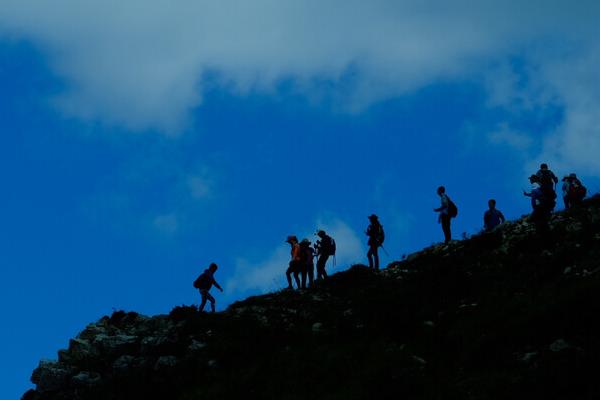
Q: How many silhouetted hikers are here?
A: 11